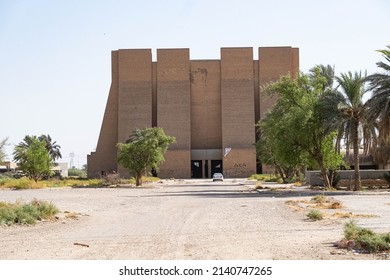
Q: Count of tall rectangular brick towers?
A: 4